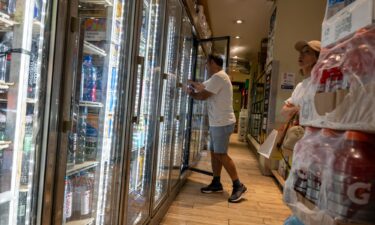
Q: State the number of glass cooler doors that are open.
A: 1